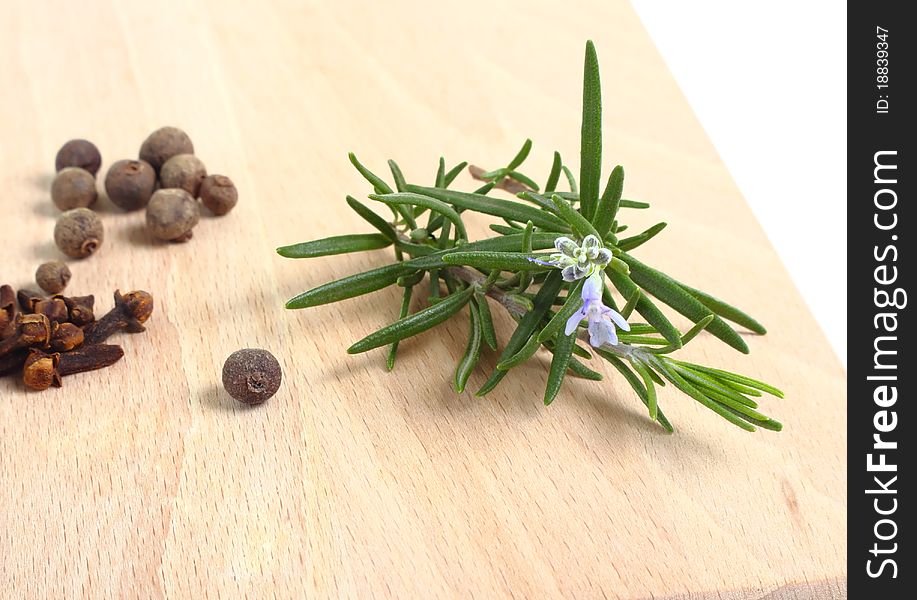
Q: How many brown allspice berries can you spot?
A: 10